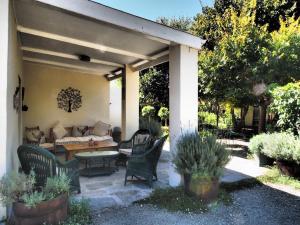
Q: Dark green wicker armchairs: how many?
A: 3